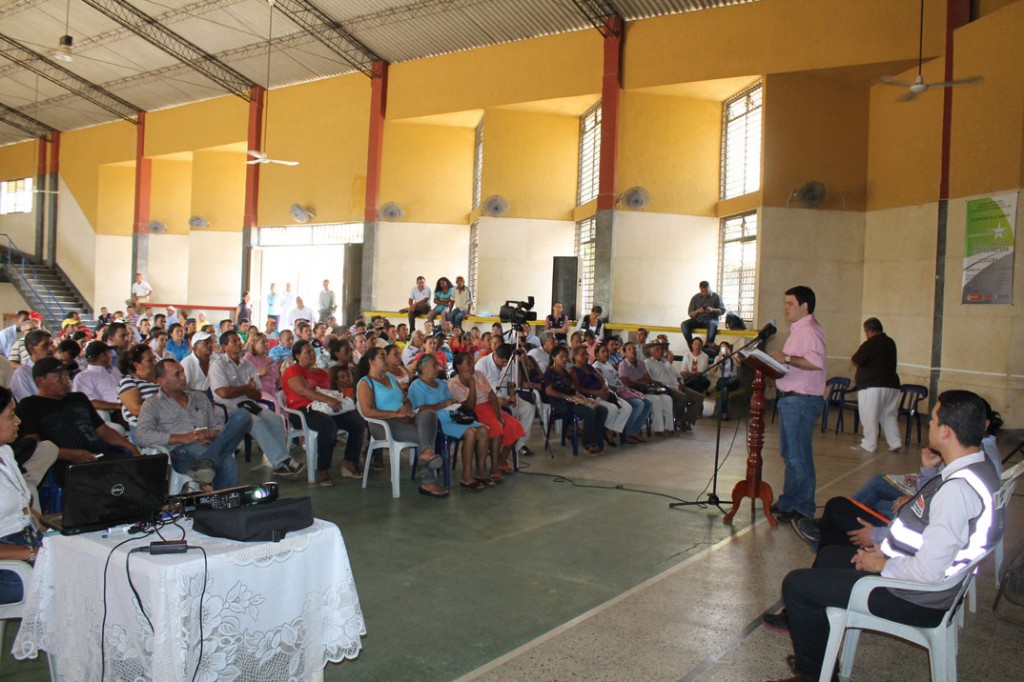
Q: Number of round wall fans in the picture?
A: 7